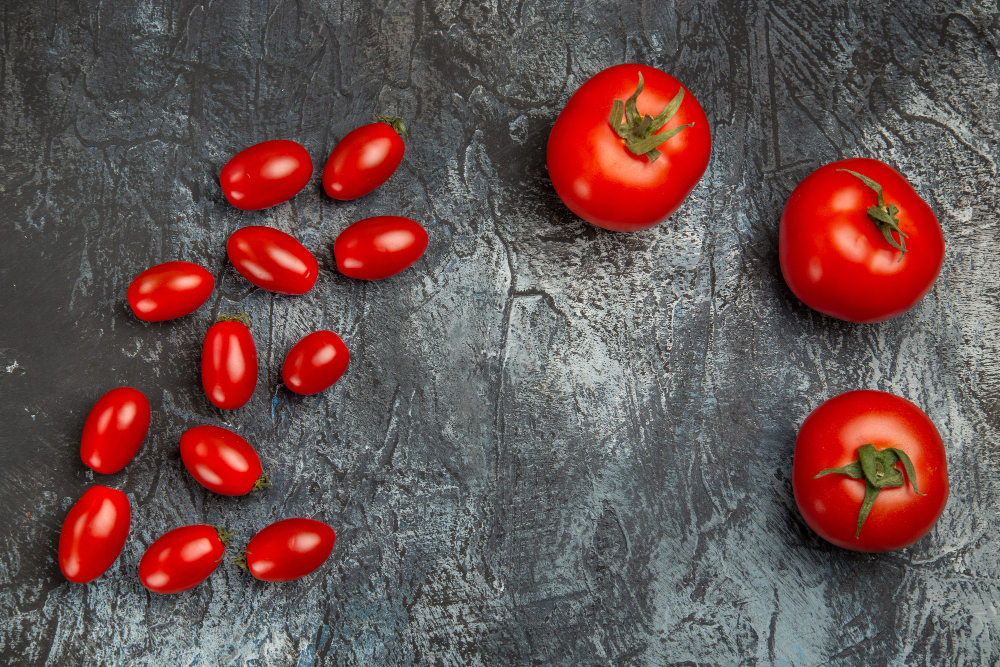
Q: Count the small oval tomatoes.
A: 12